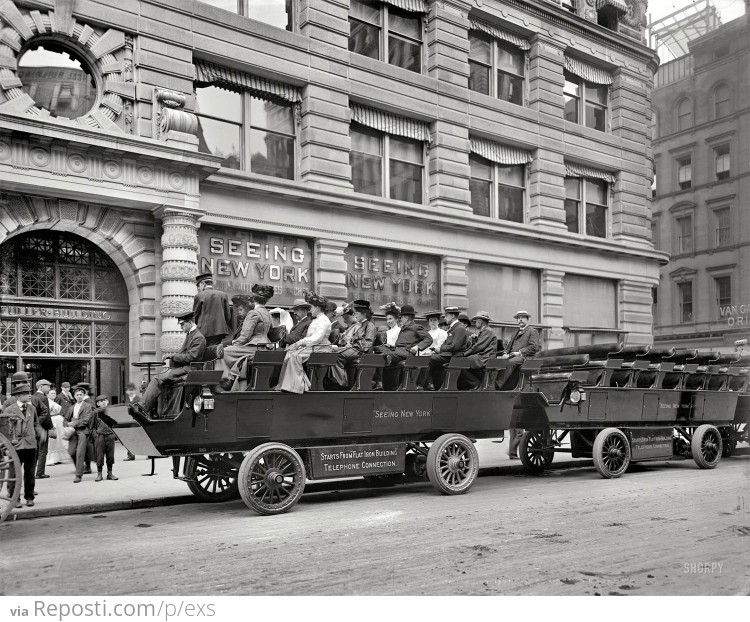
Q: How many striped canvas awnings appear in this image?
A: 8